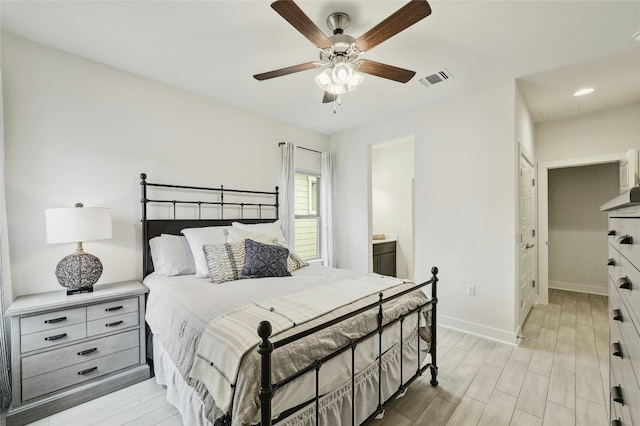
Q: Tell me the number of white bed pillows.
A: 4